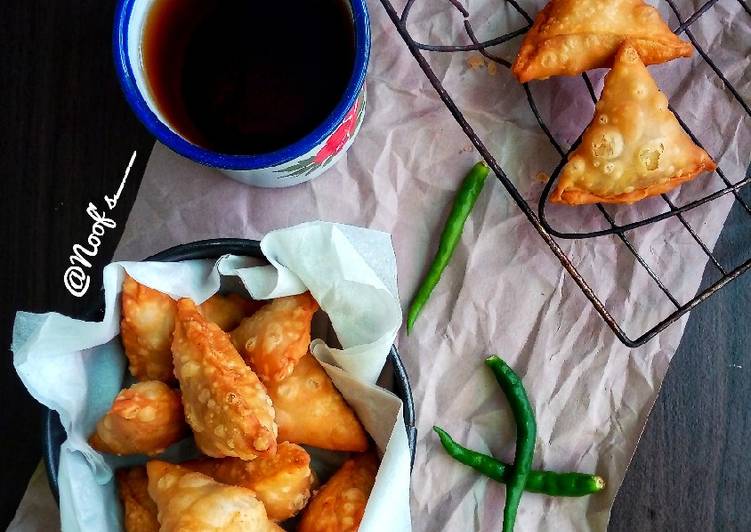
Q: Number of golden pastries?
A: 12